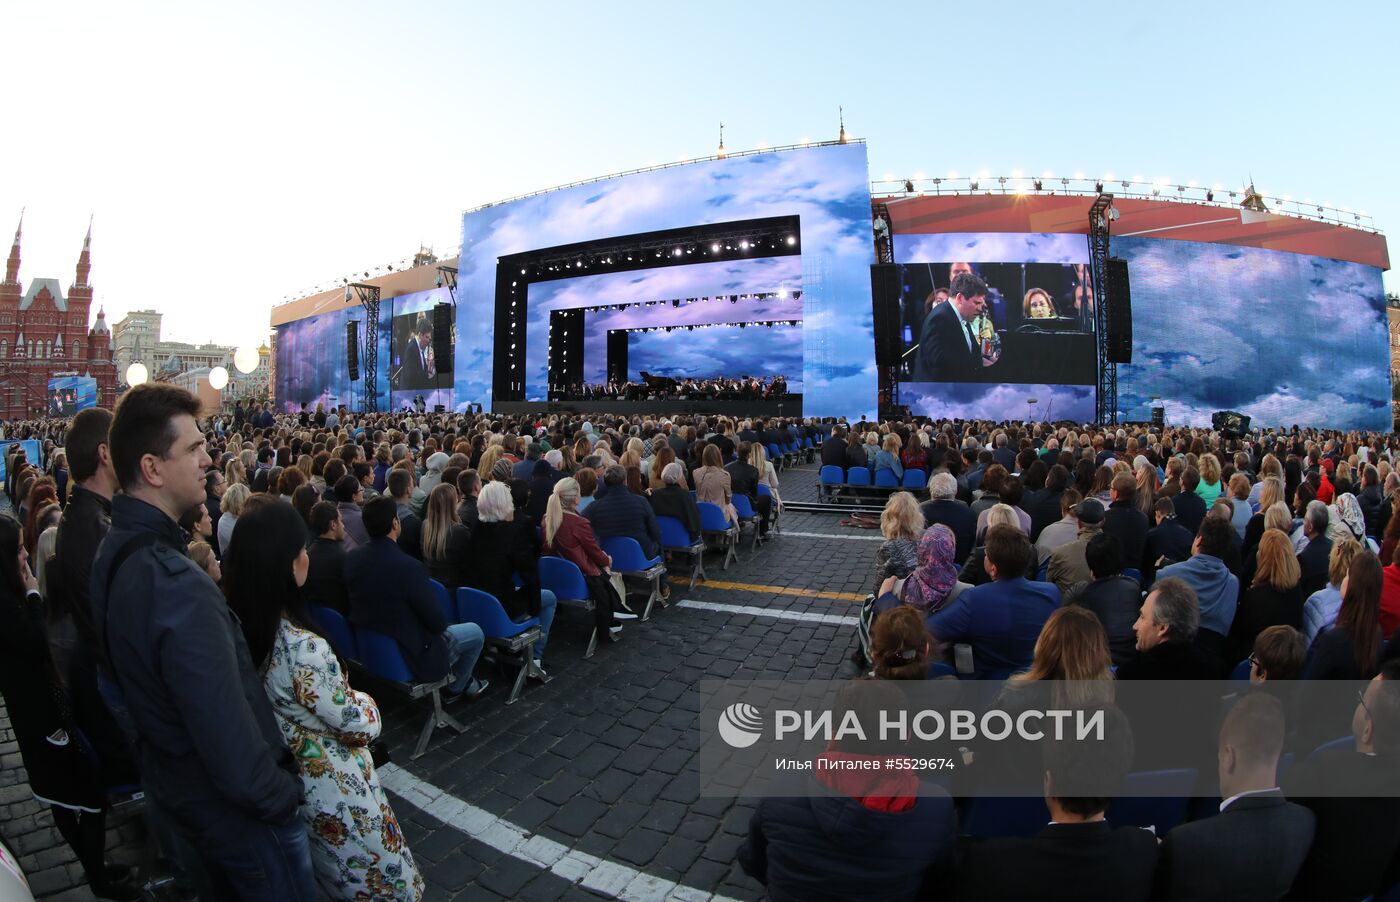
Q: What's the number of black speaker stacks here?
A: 4